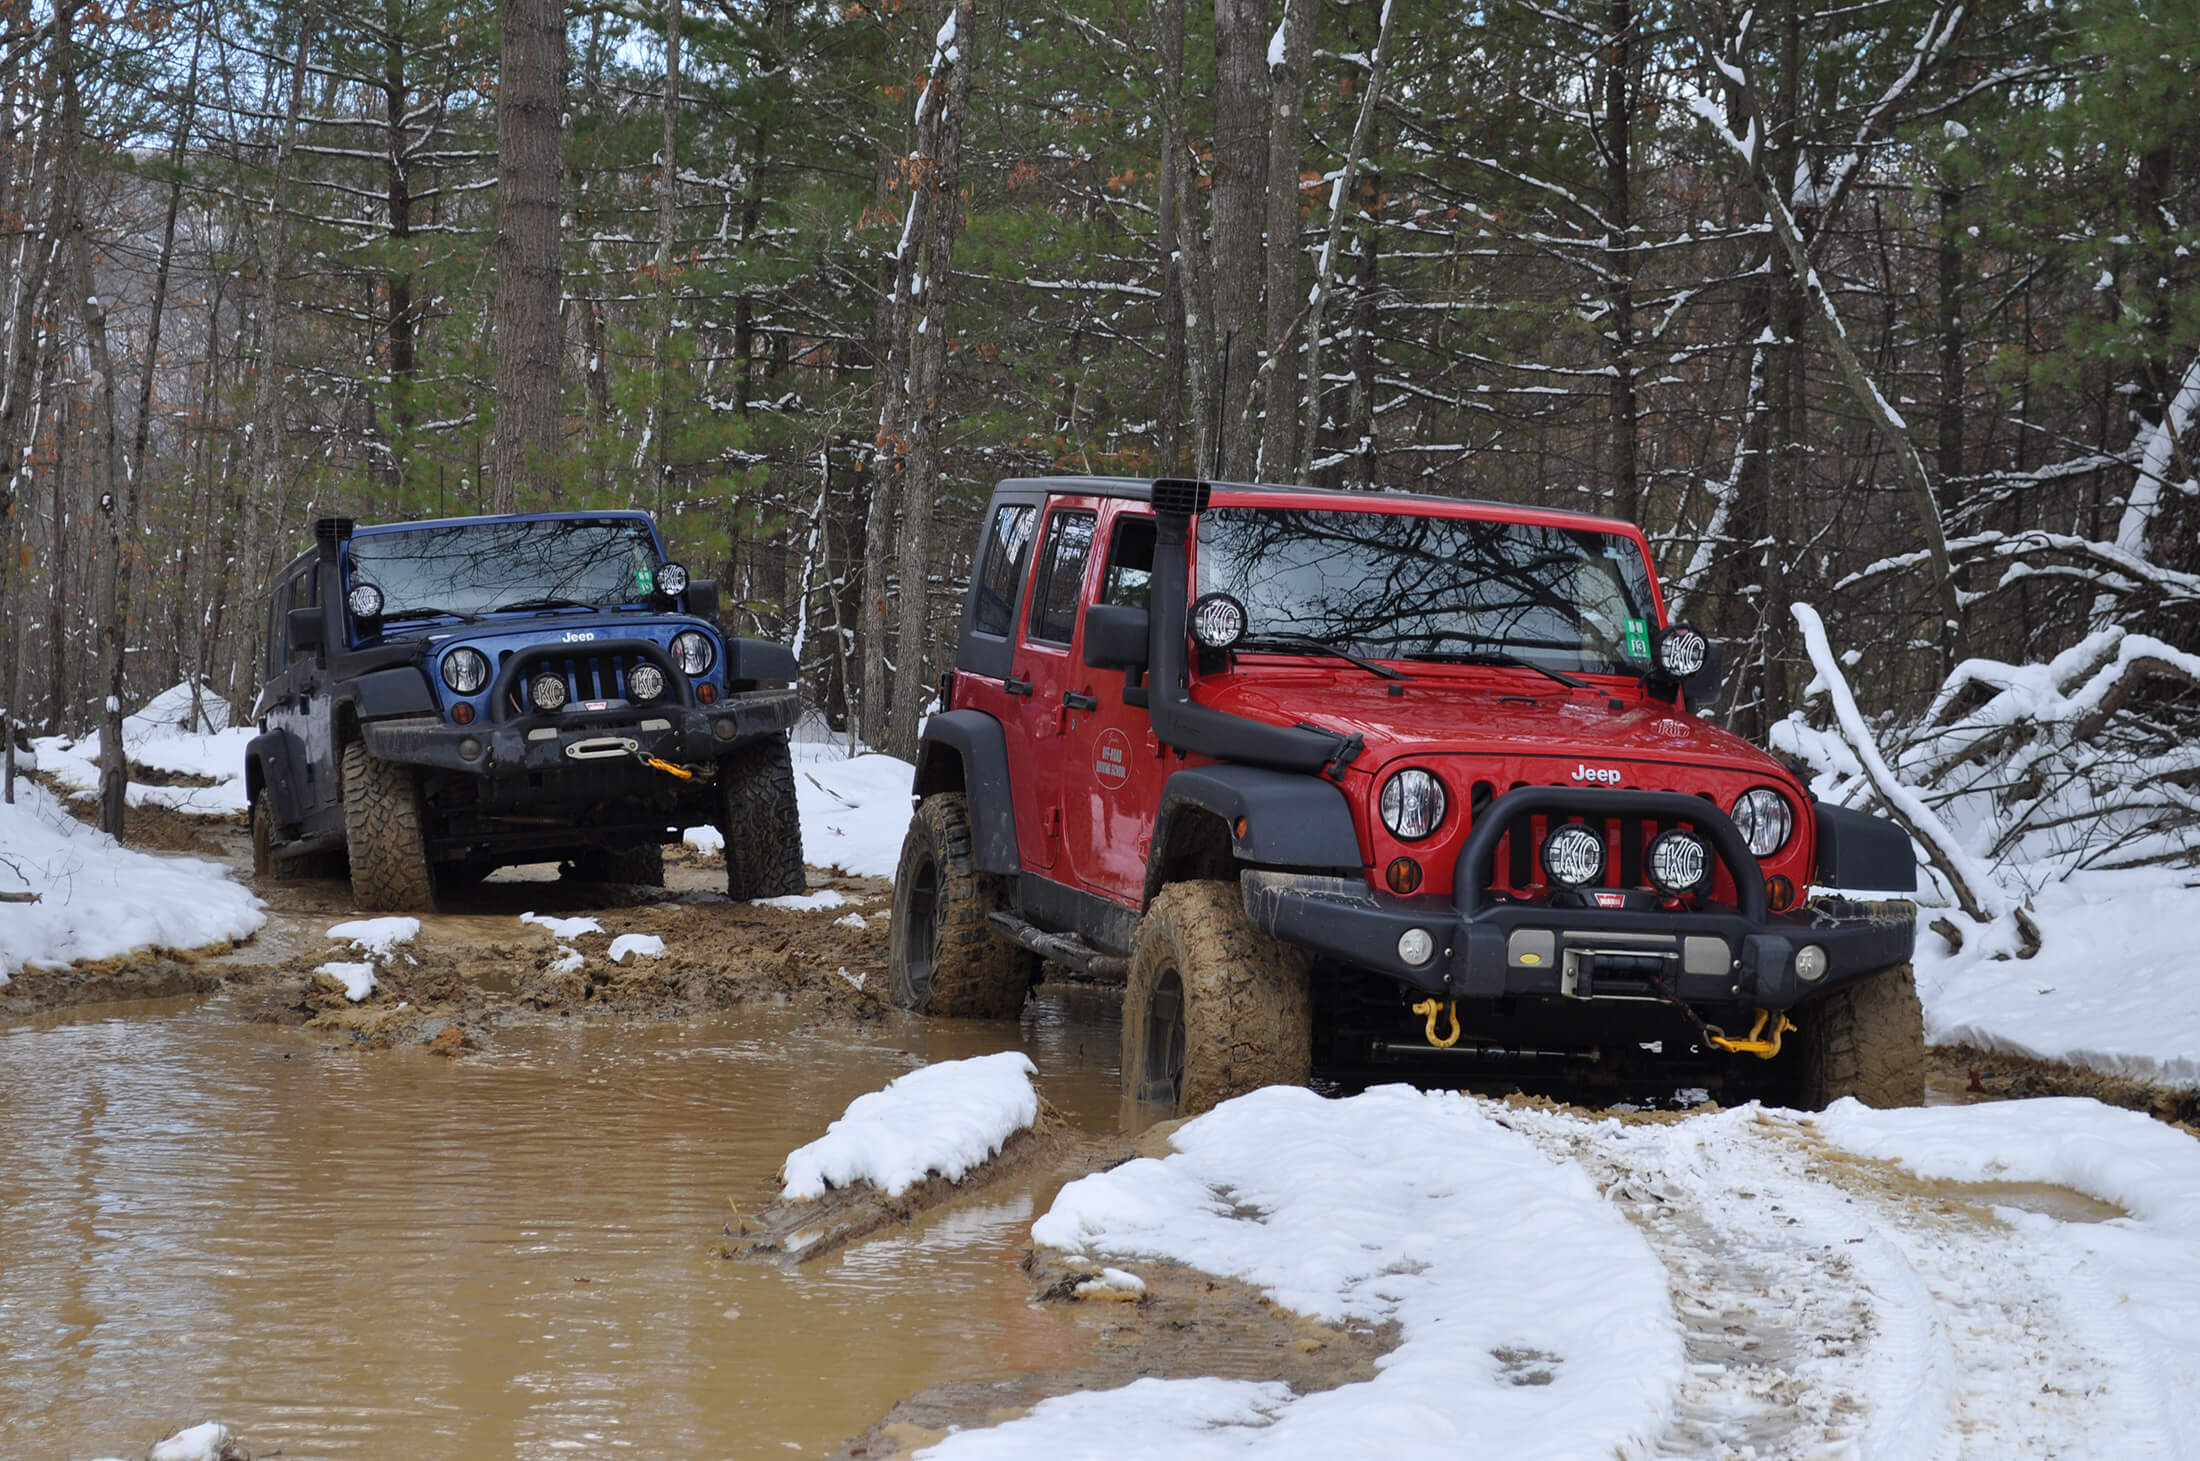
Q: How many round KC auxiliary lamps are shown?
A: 8